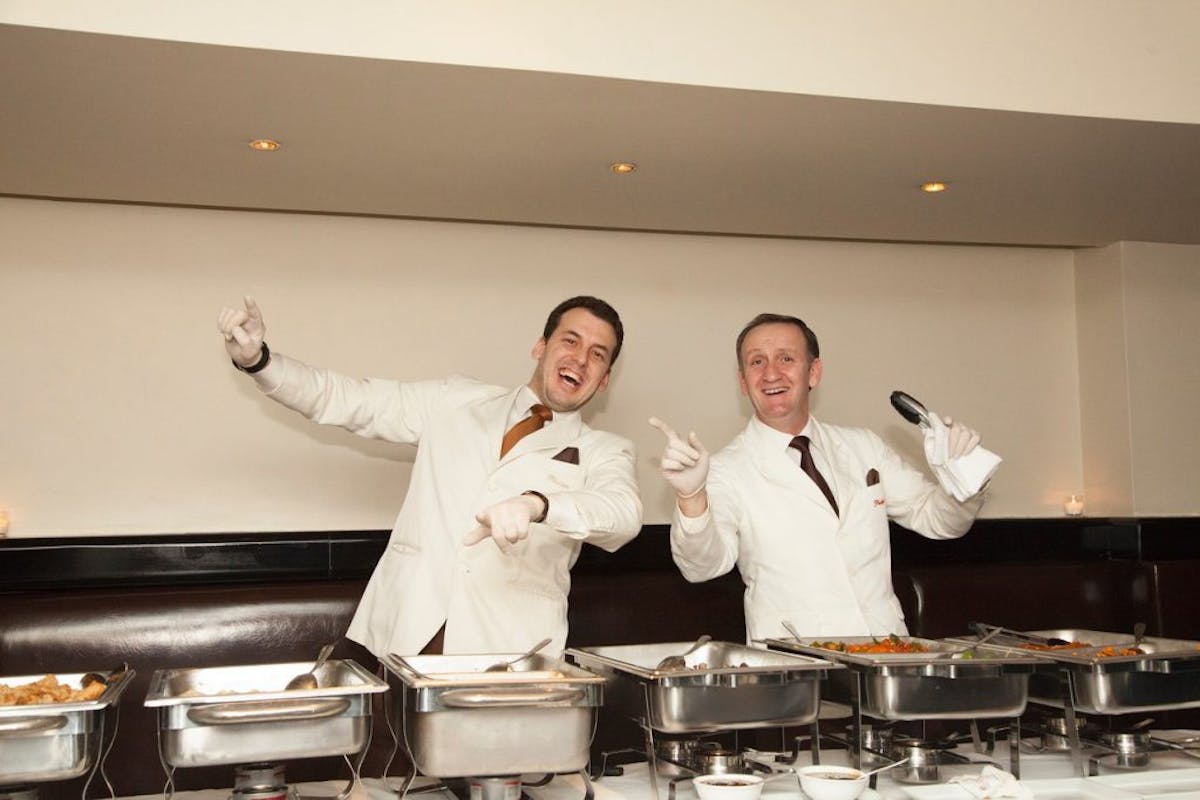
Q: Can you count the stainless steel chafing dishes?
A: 6